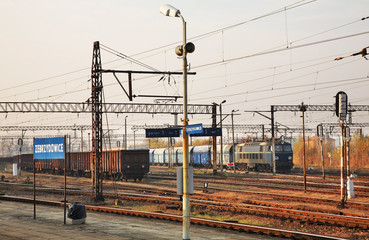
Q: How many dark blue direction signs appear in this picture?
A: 2